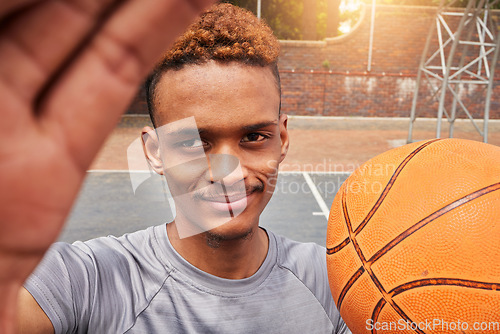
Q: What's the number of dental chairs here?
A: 0